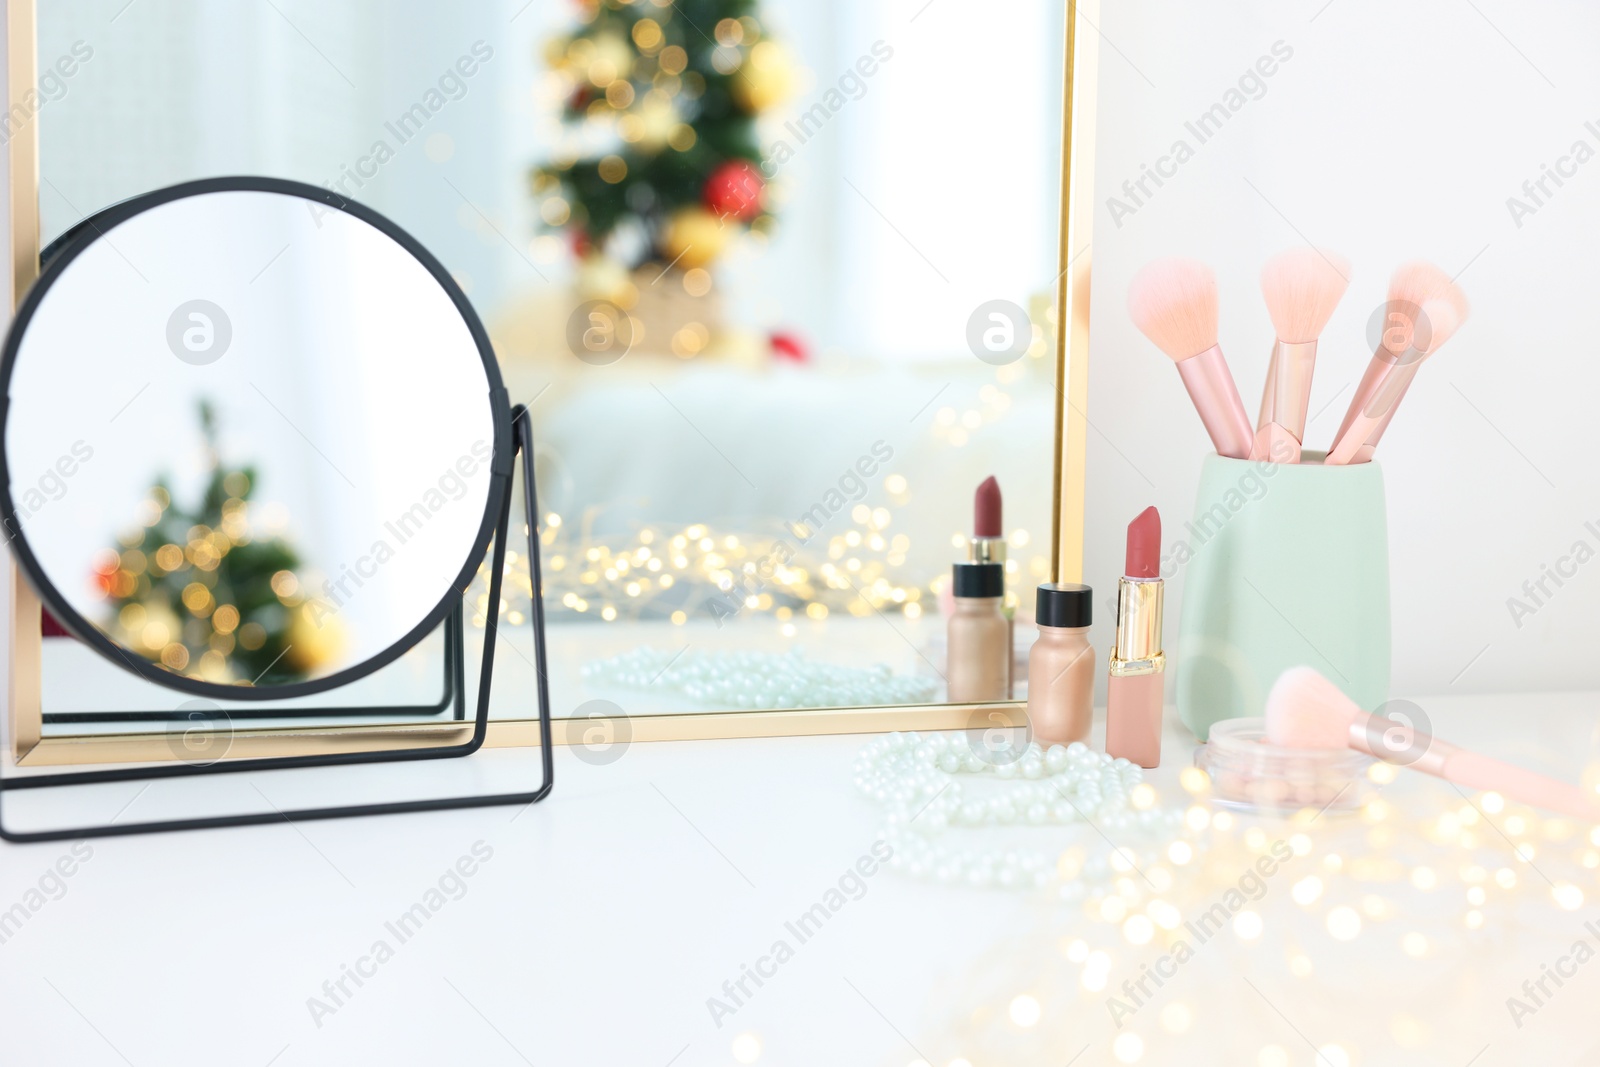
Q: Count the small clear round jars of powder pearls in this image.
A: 1